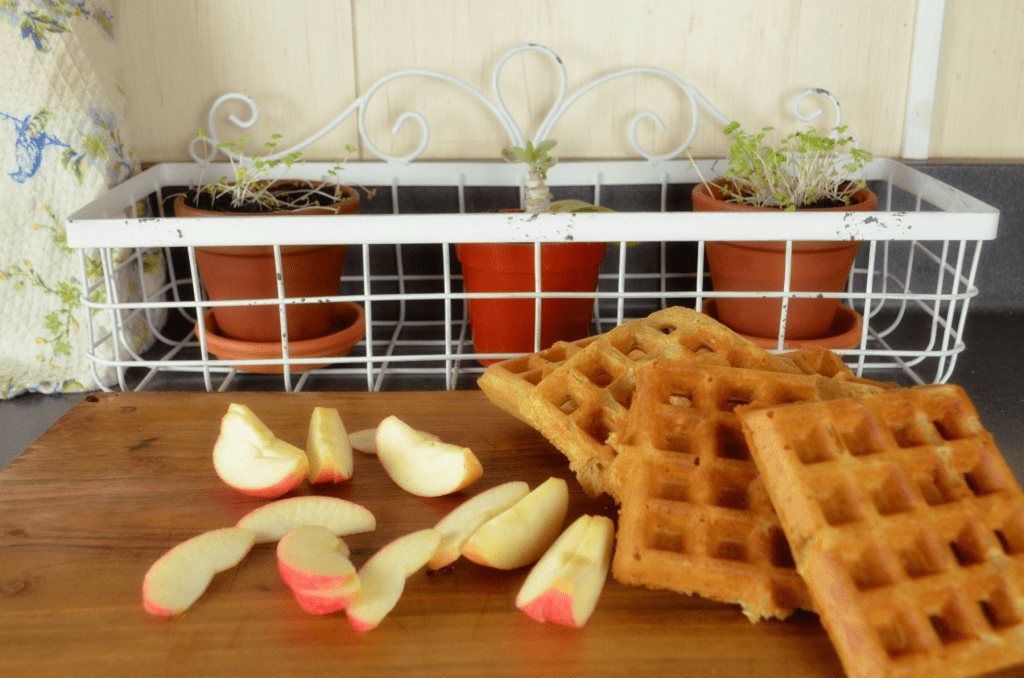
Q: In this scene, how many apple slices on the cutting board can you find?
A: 12